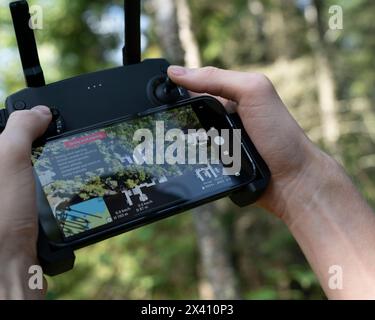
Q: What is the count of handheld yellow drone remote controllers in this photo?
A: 0